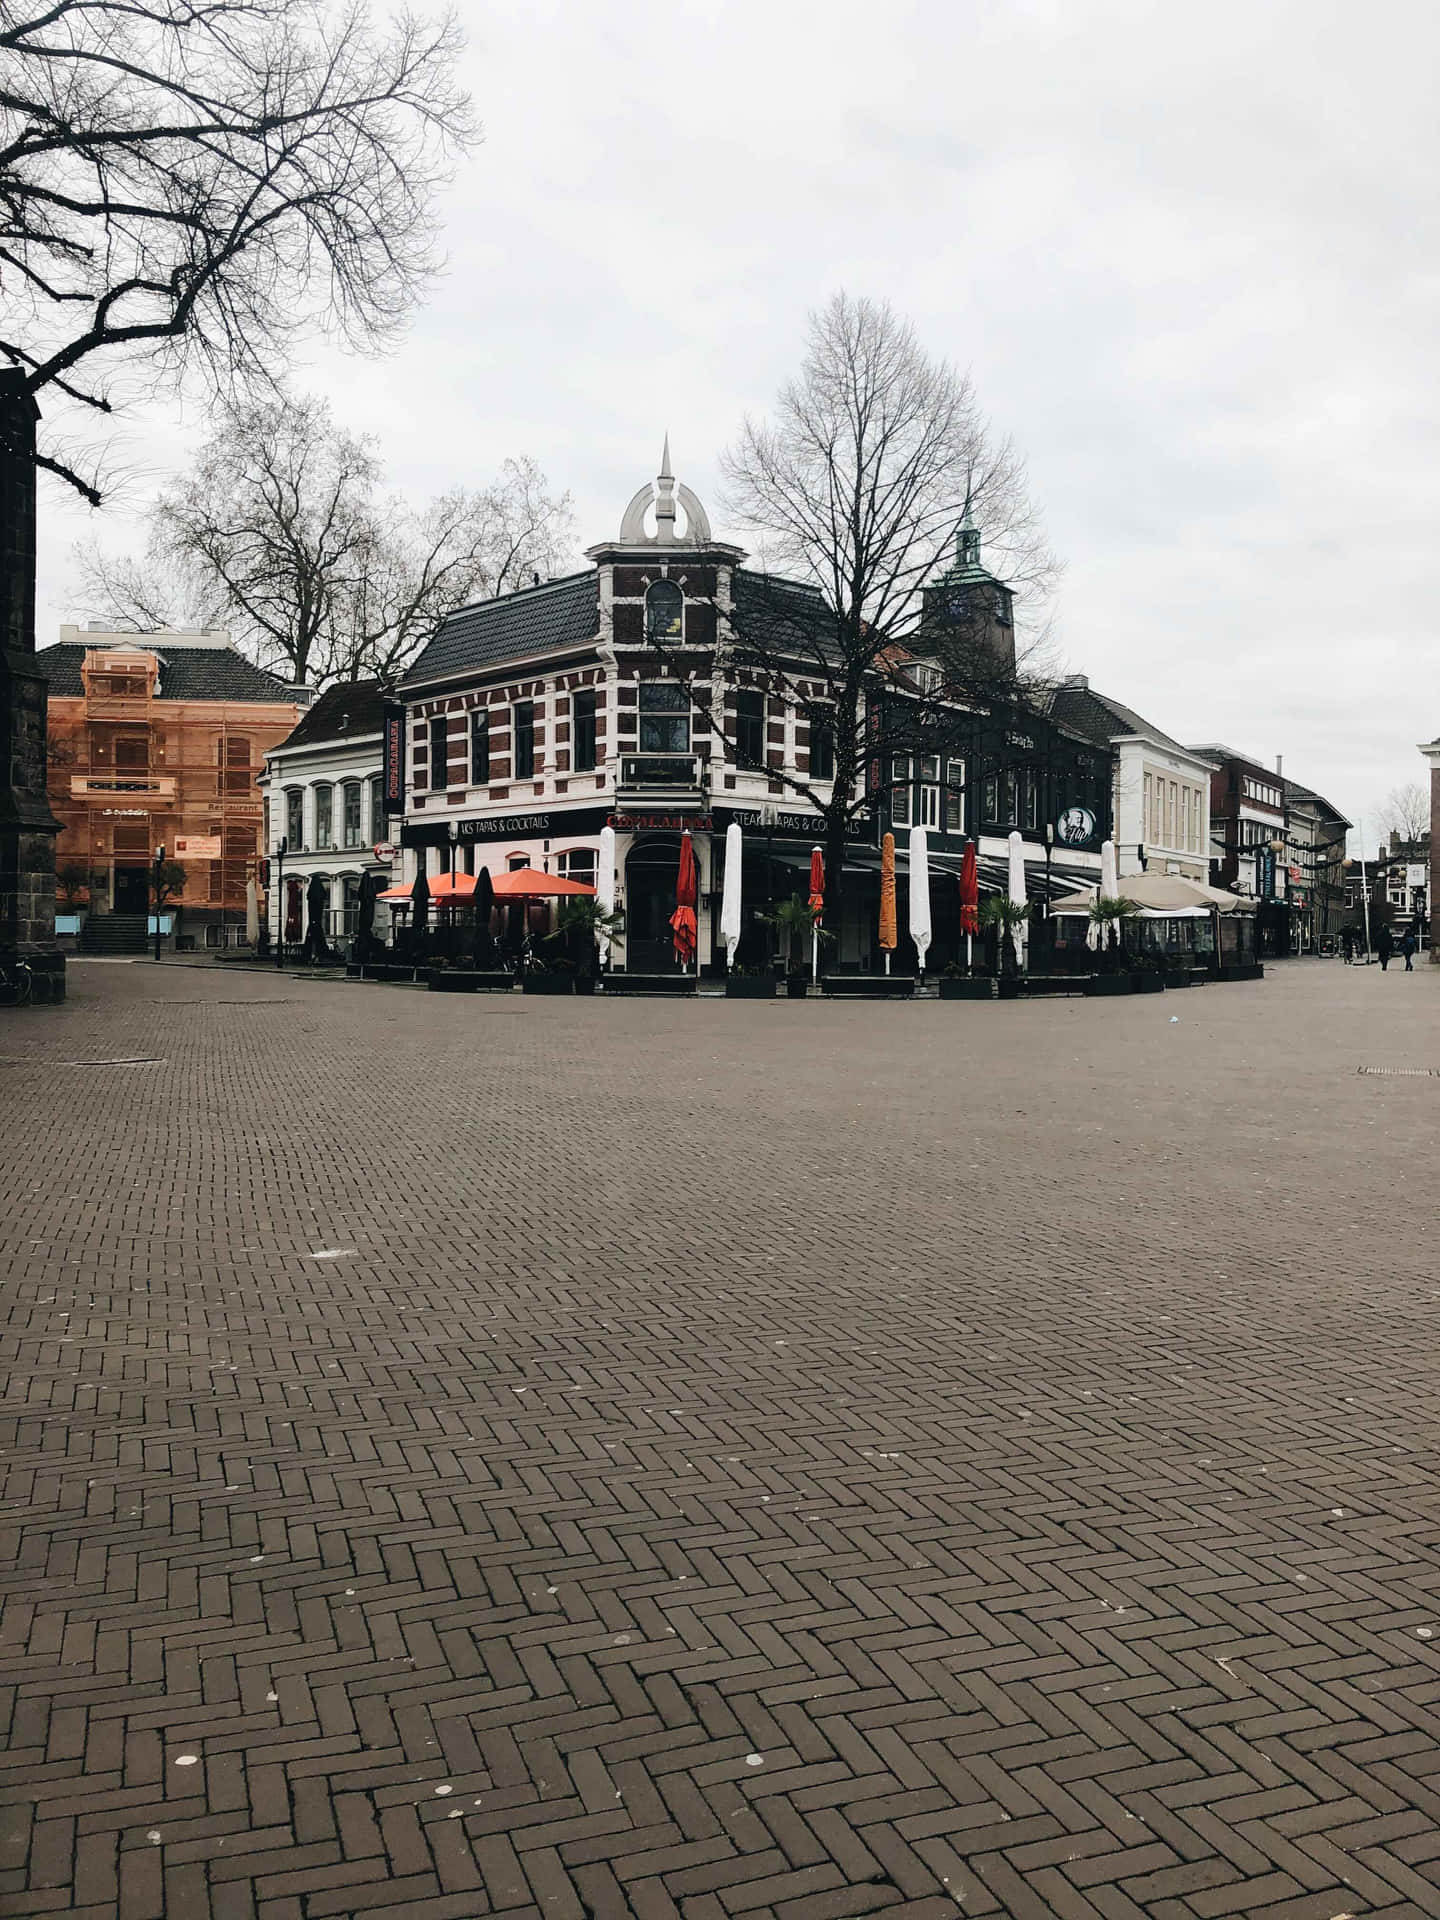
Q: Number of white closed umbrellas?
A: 5